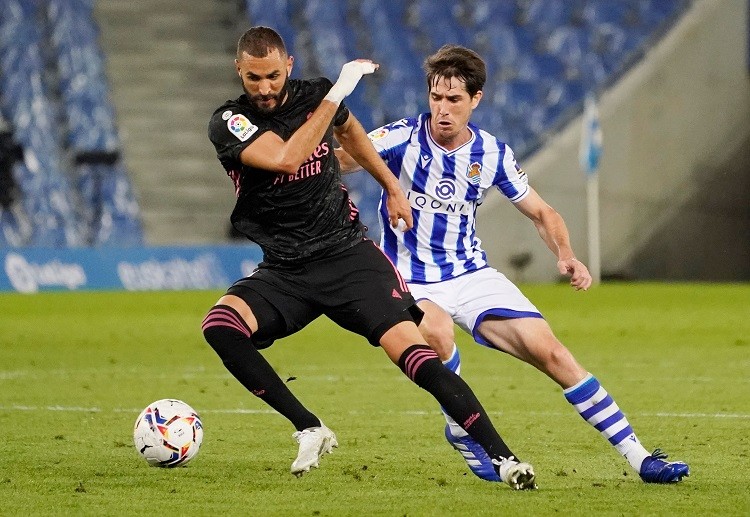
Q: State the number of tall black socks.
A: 2